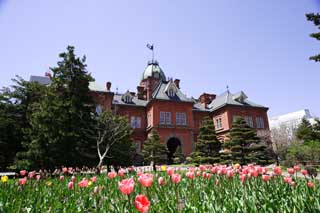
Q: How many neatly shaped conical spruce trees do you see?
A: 3